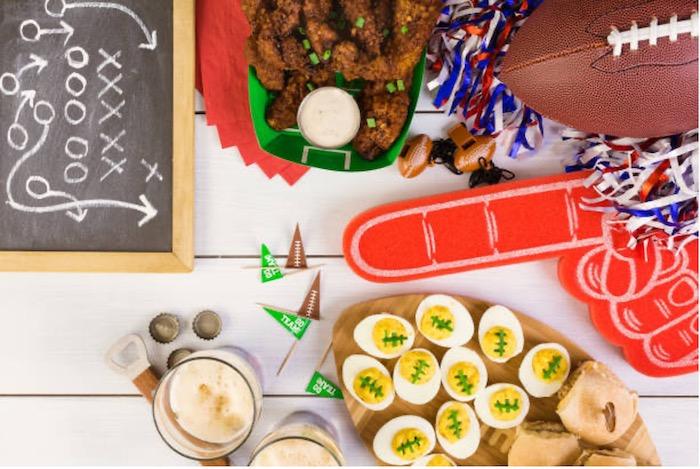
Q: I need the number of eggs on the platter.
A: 11